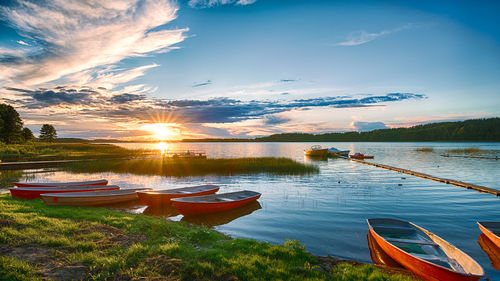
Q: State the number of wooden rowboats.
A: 7